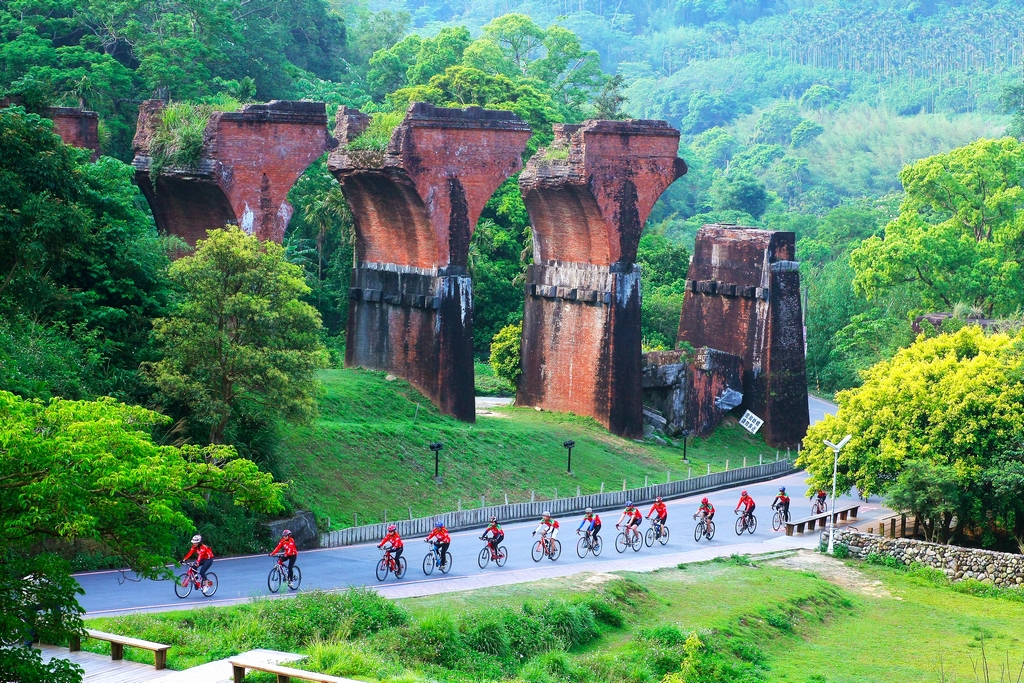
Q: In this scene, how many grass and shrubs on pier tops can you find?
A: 3